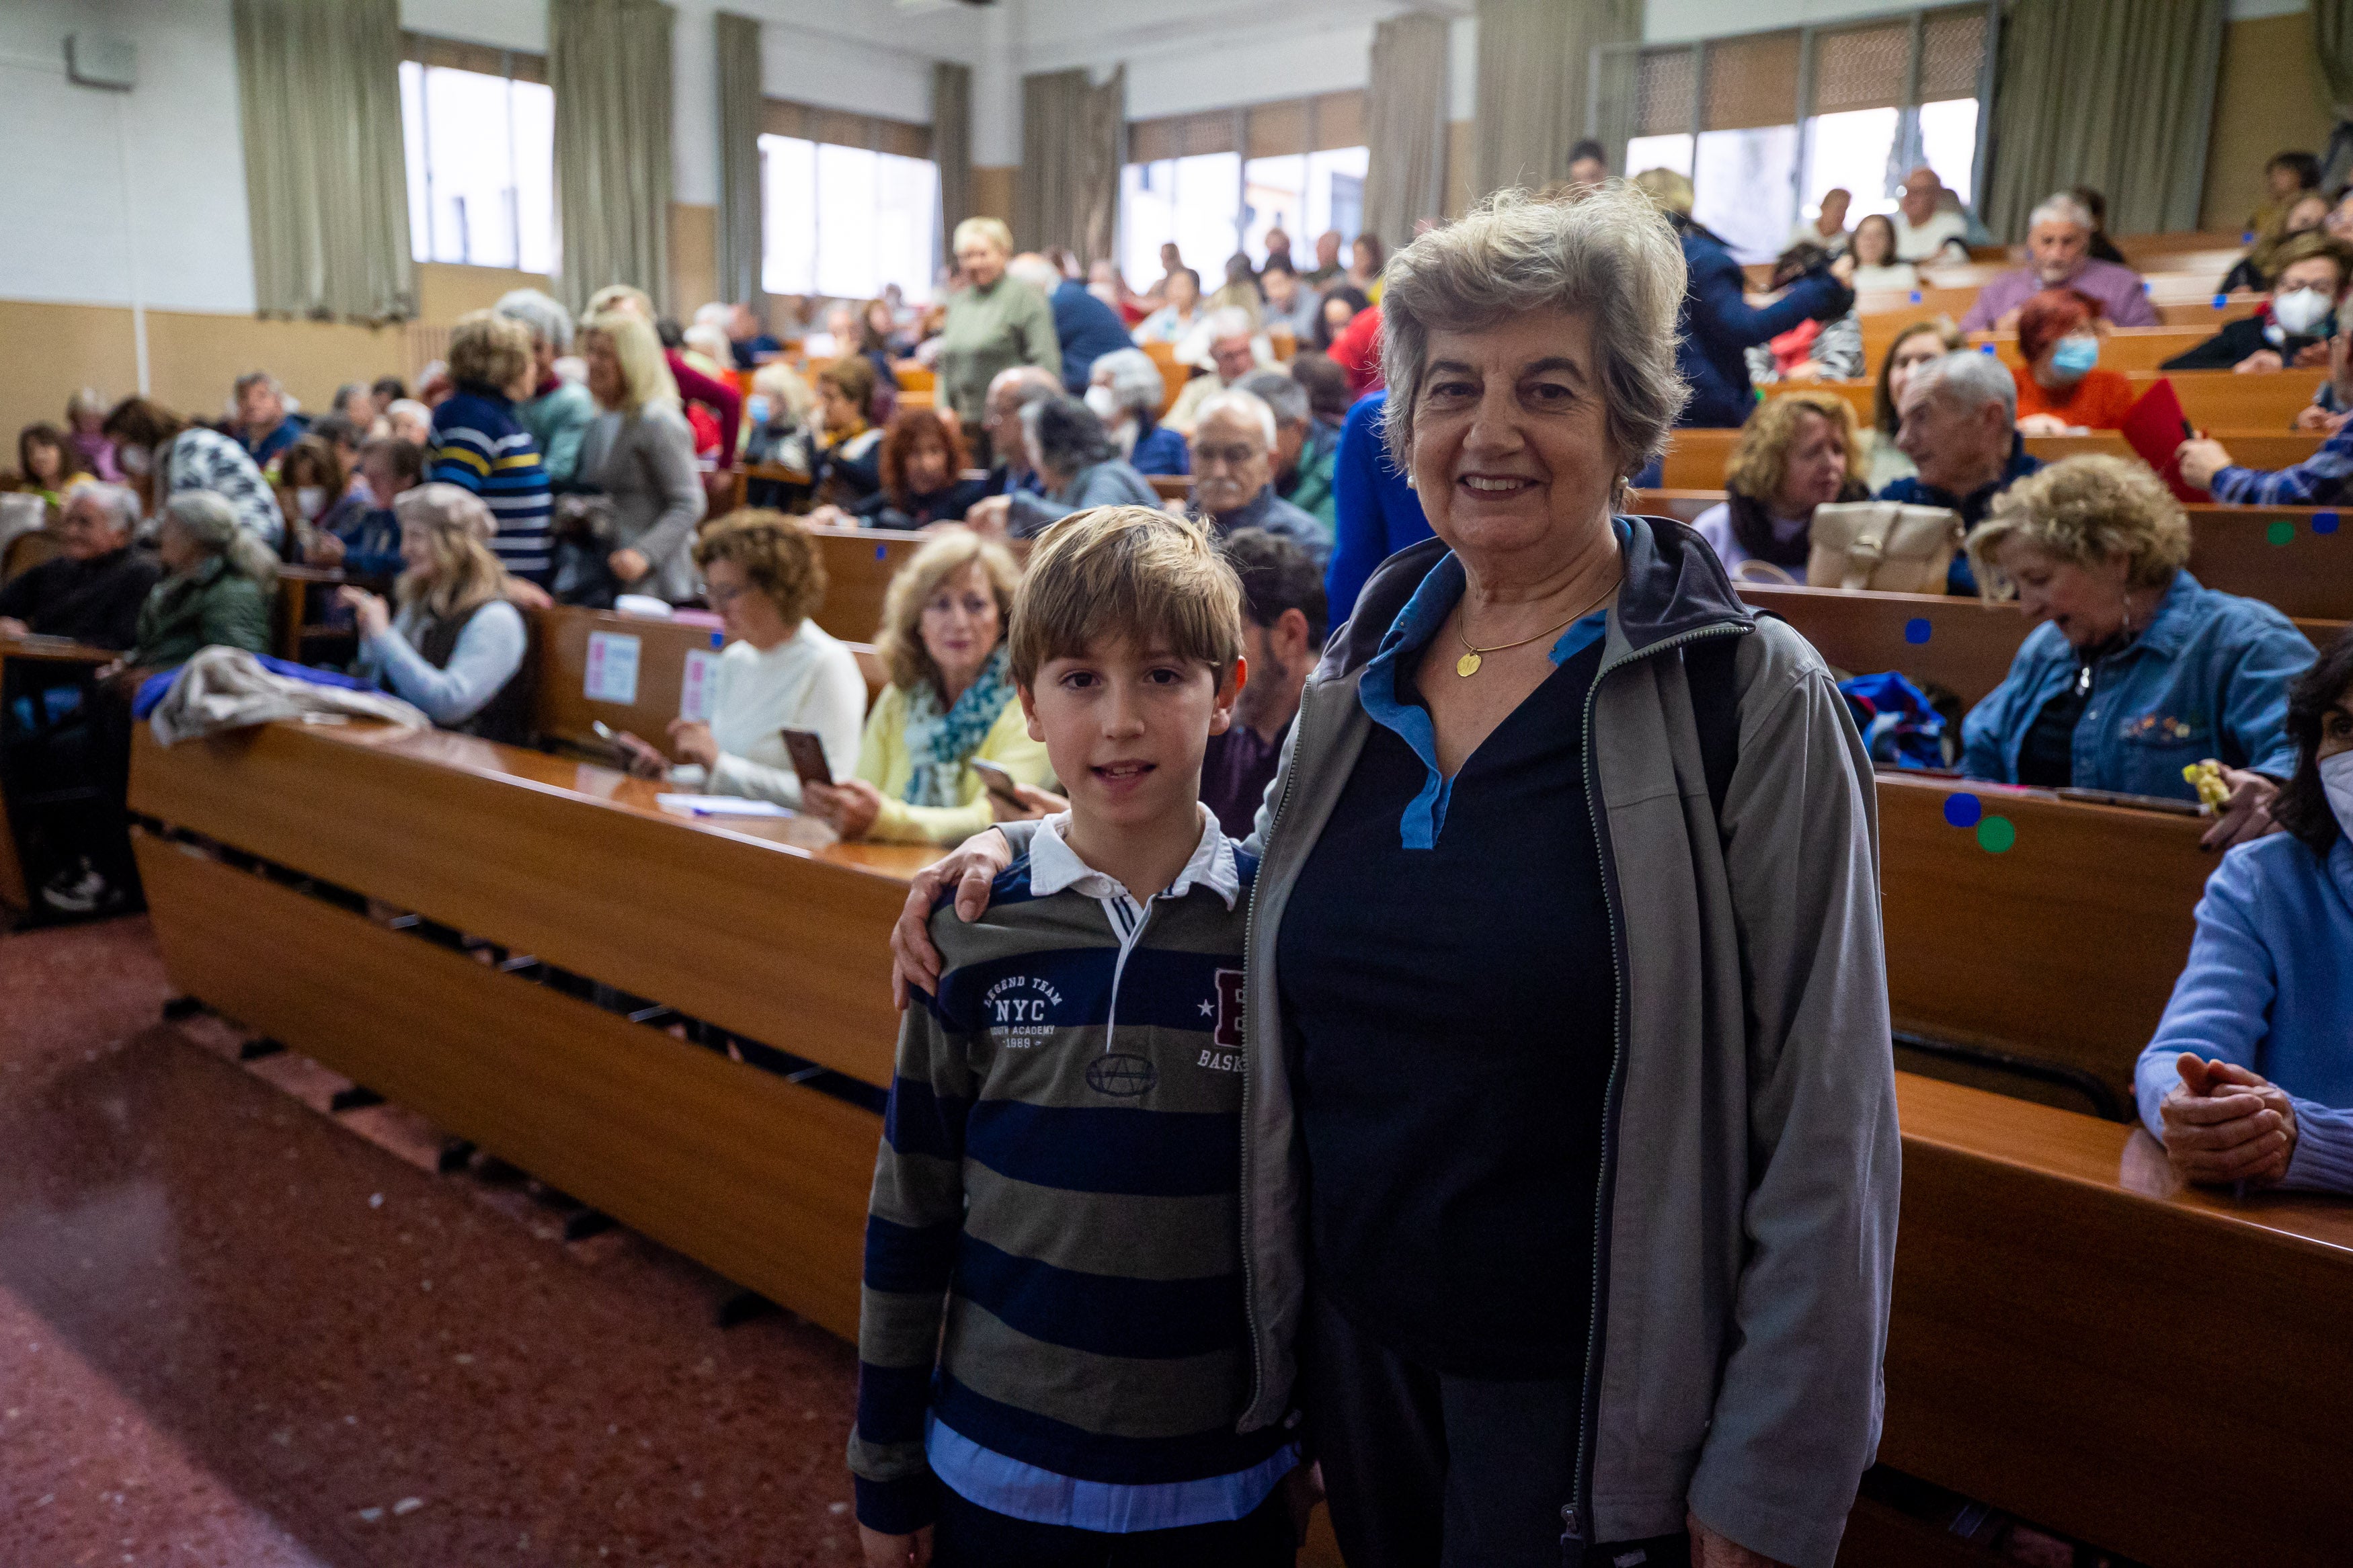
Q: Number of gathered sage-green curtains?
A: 9